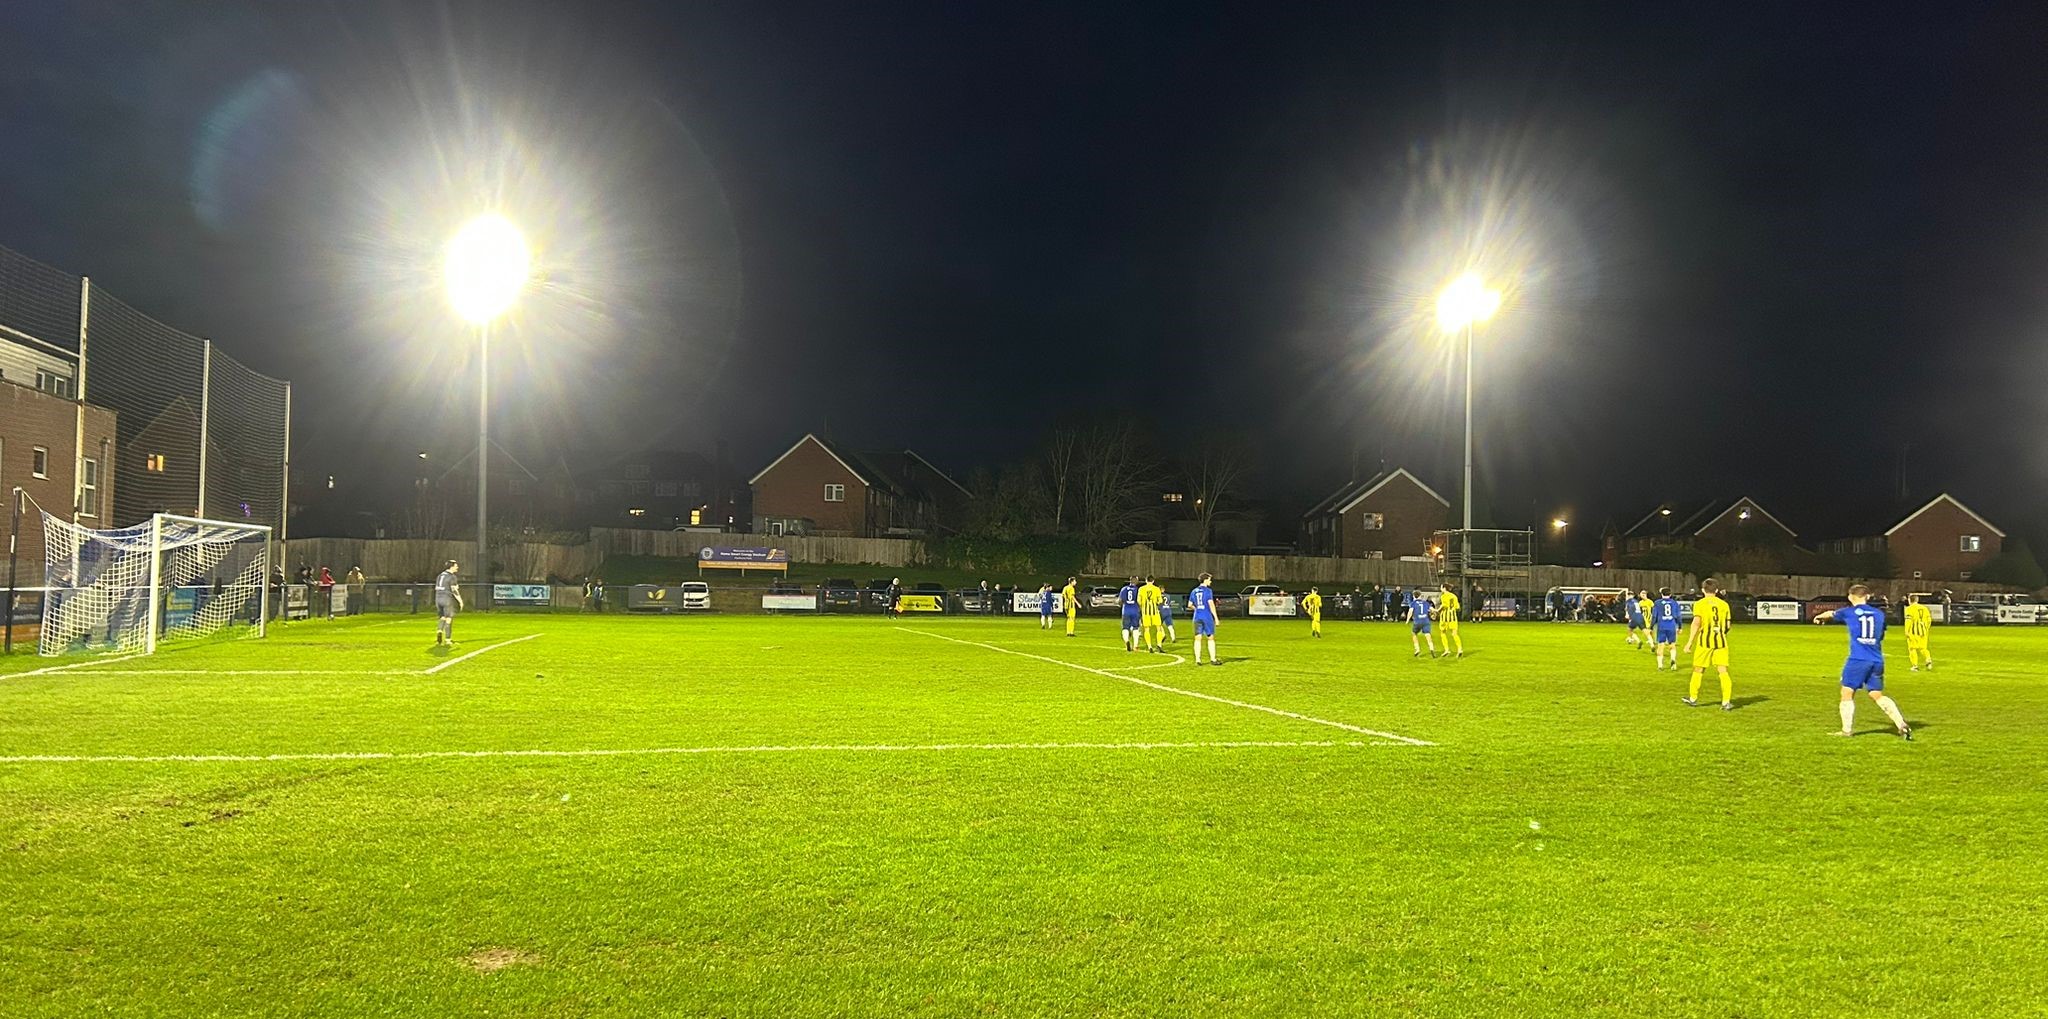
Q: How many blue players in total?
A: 8